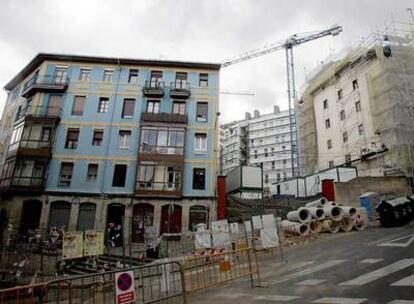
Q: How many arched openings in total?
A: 7